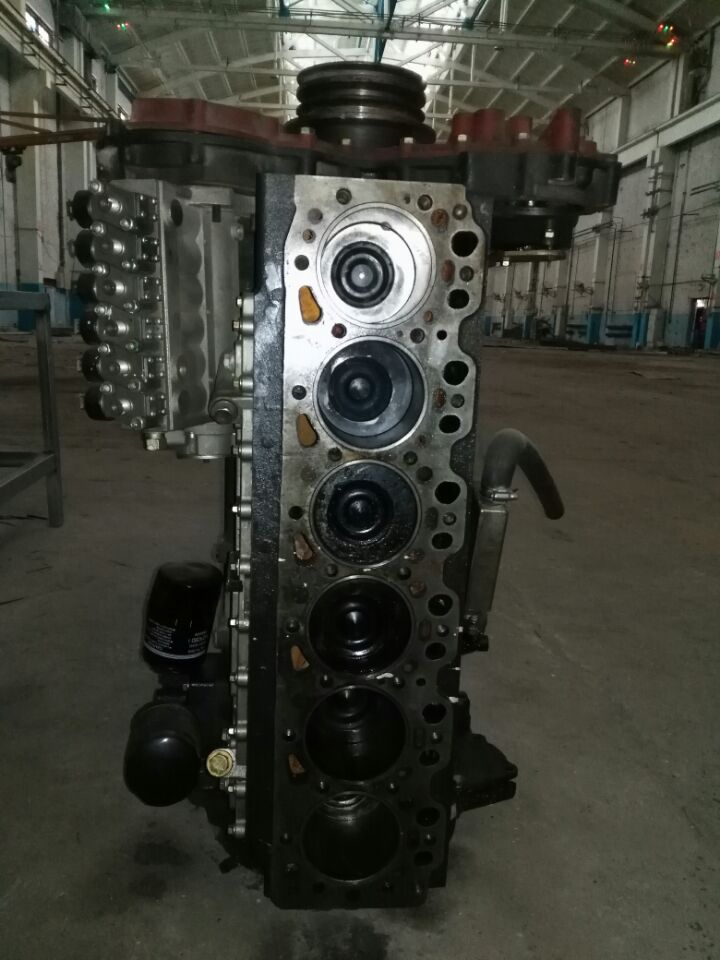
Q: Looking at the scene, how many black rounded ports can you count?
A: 12